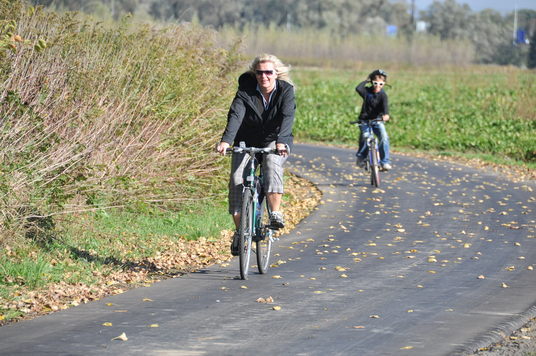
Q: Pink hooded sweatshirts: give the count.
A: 0